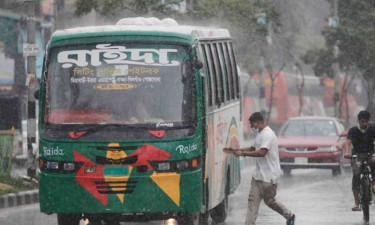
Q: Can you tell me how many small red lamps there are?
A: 2